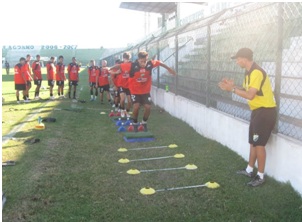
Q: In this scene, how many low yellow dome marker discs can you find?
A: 8